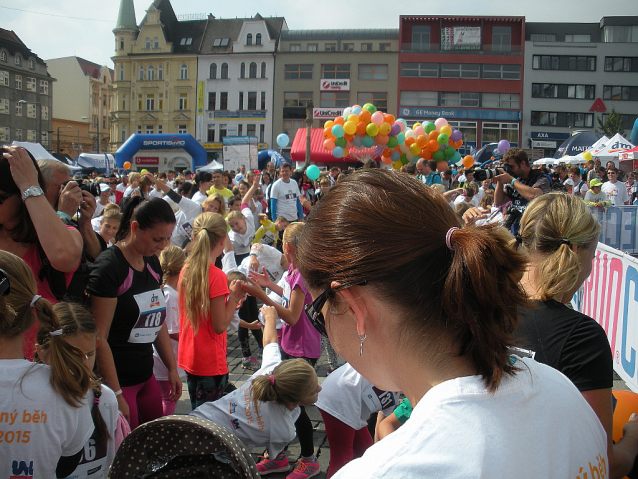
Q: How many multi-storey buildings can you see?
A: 7